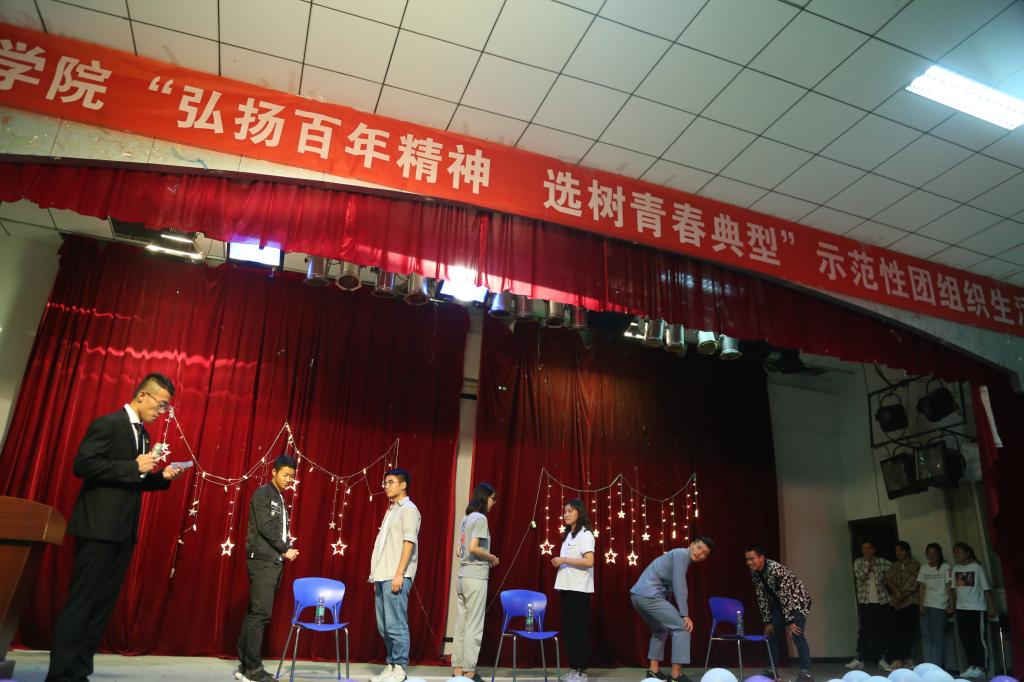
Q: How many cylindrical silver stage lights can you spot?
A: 12